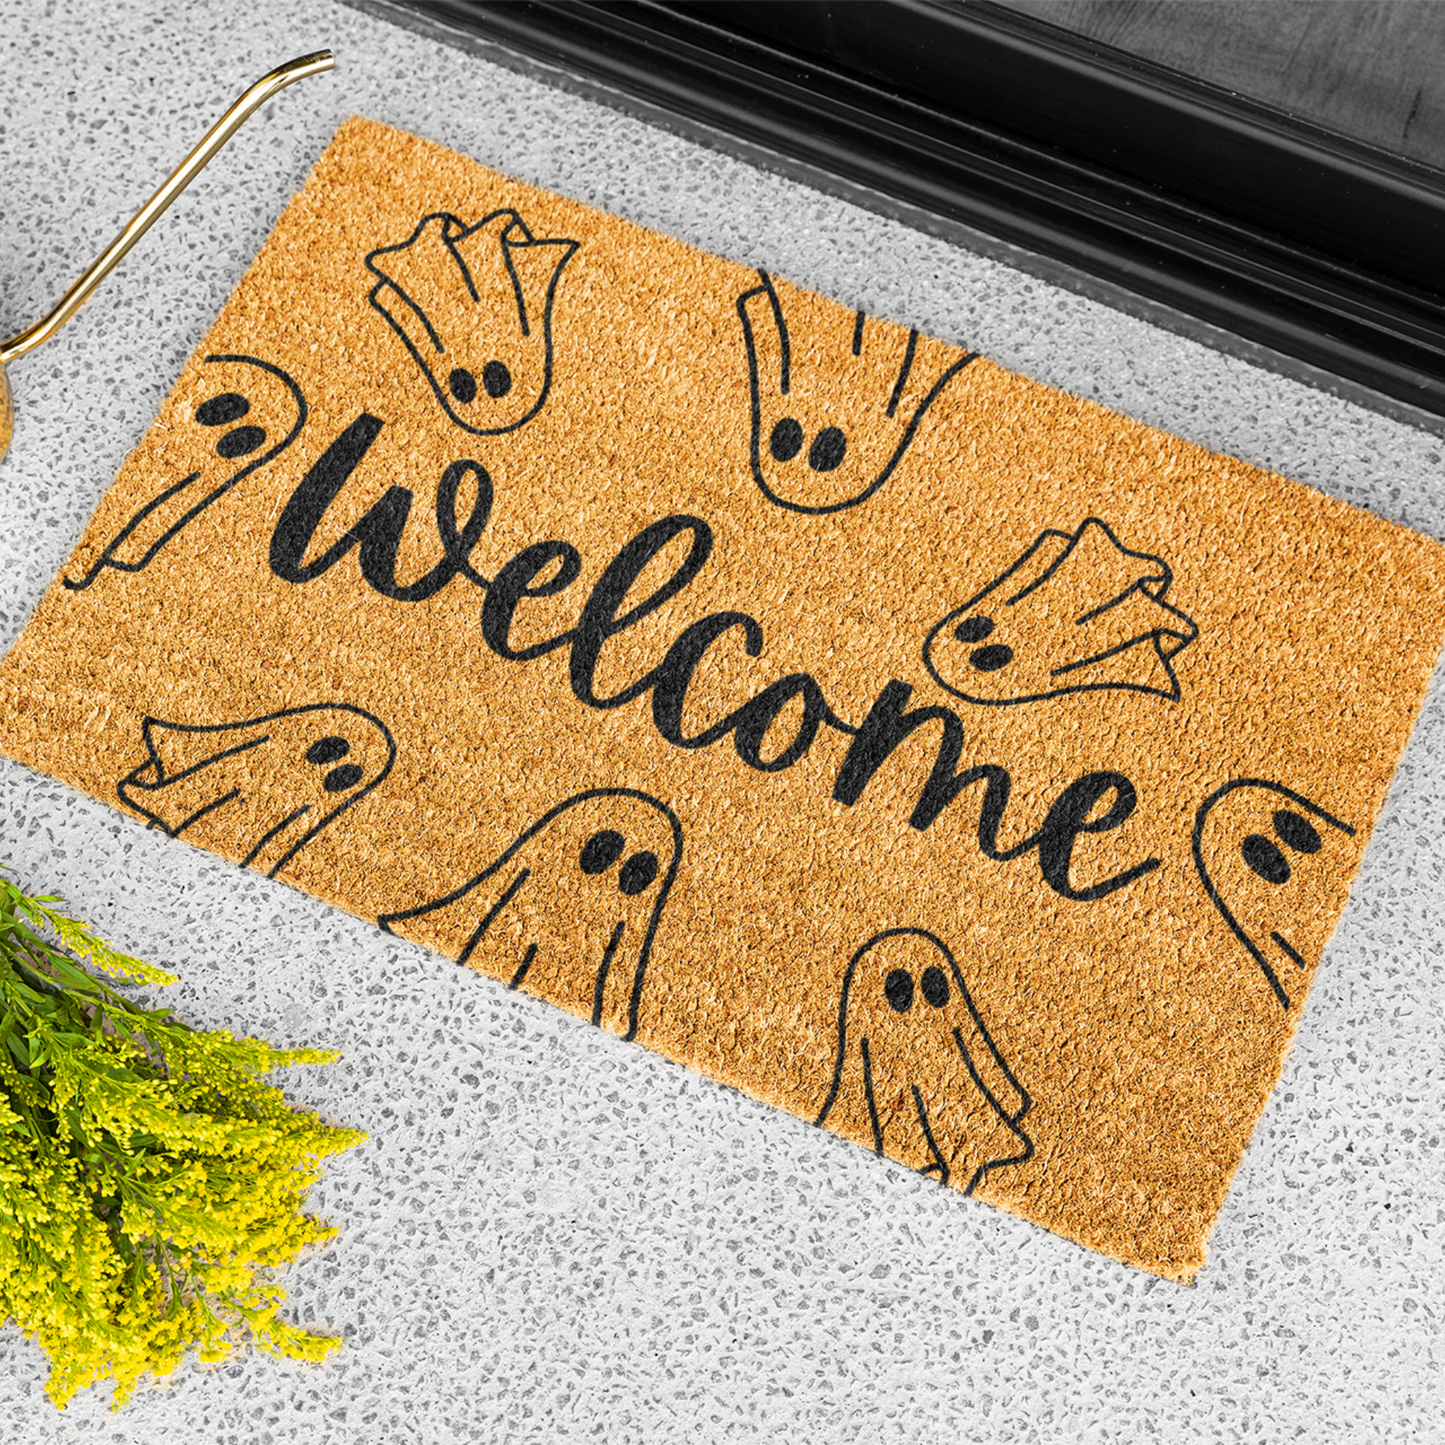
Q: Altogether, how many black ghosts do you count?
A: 8